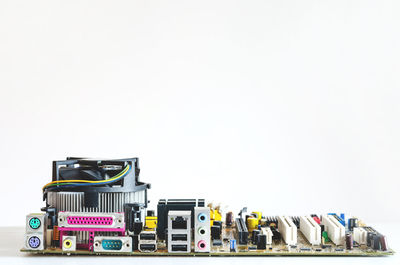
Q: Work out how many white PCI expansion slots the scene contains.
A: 3